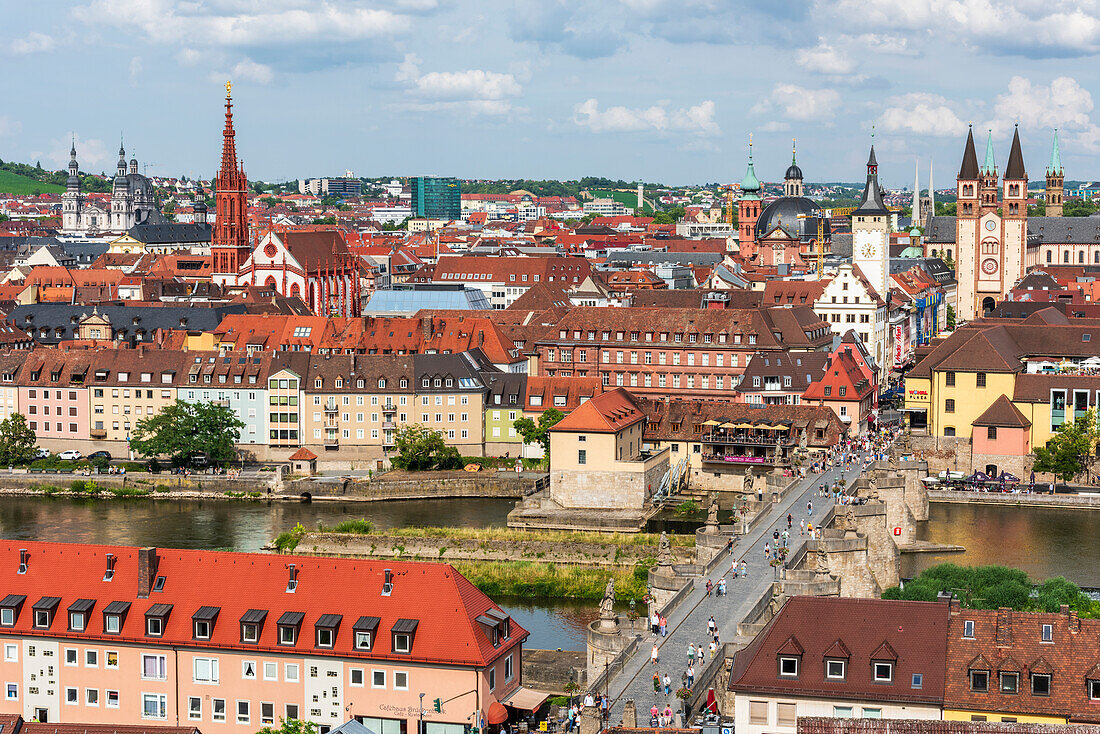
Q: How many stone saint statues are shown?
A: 11